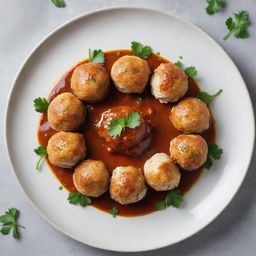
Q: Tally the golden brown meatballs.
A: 10